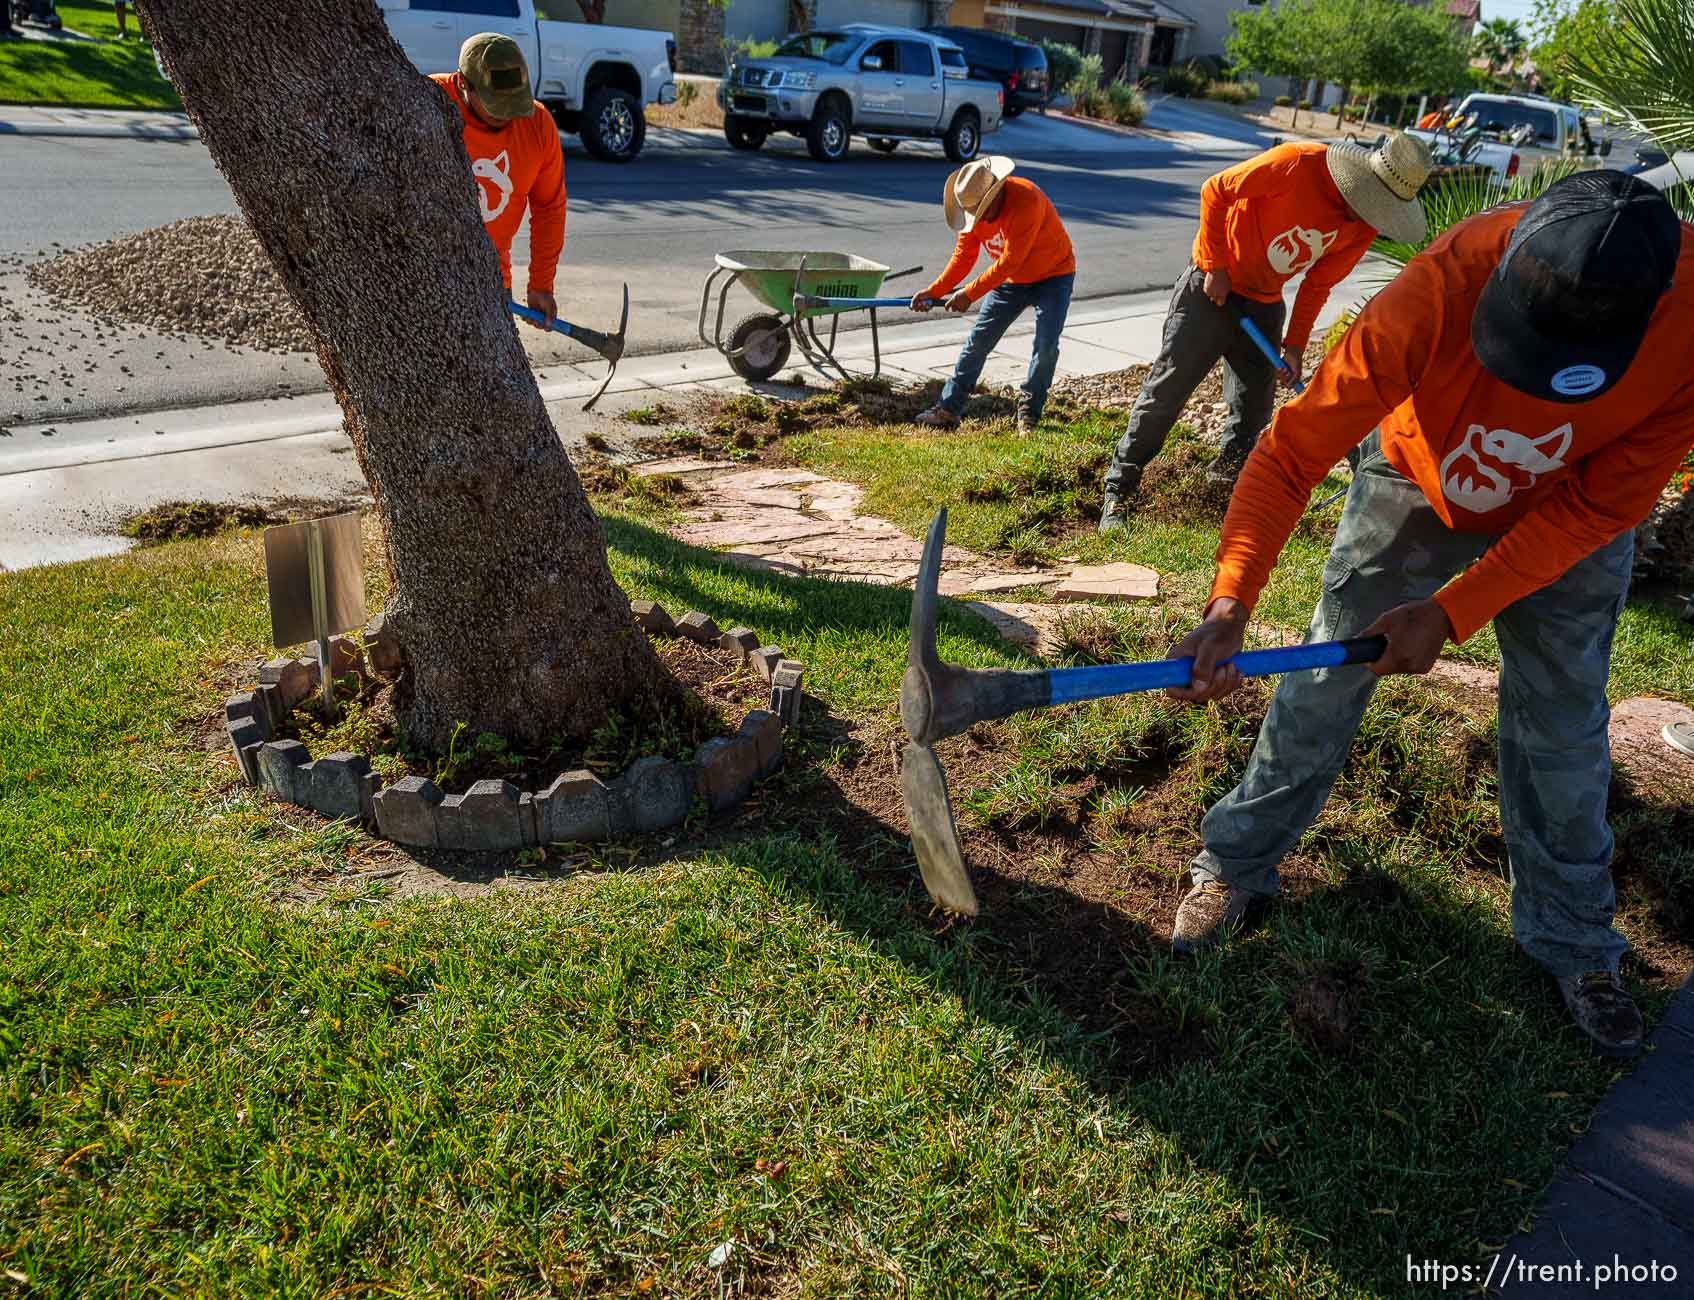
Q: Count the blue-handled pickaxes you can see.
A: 4